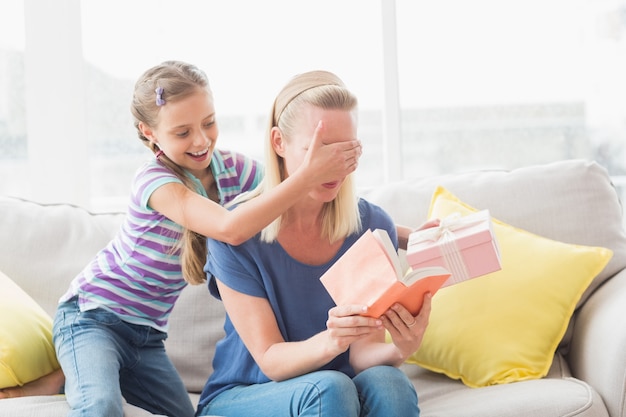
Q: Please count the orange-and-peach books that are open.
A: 1